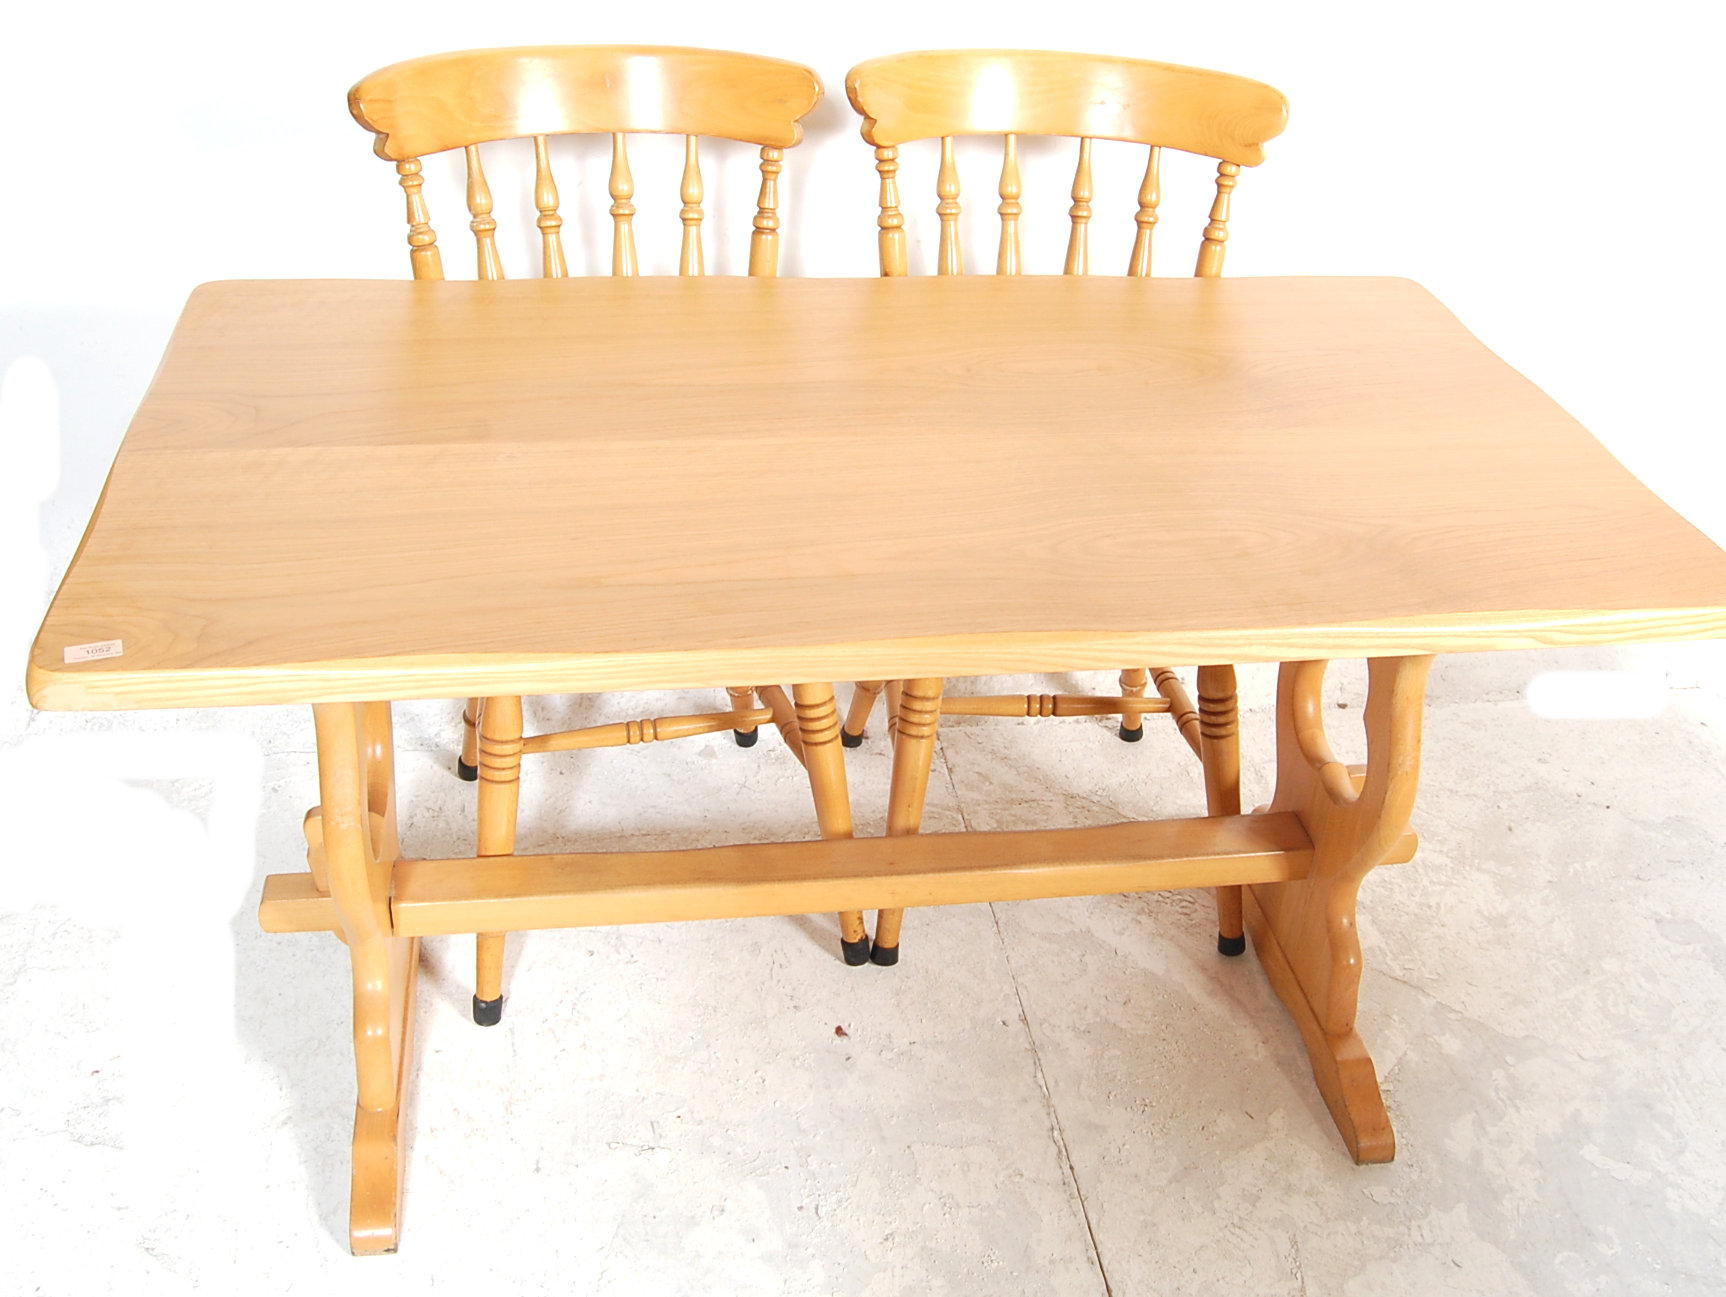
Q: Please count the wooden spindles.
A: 12